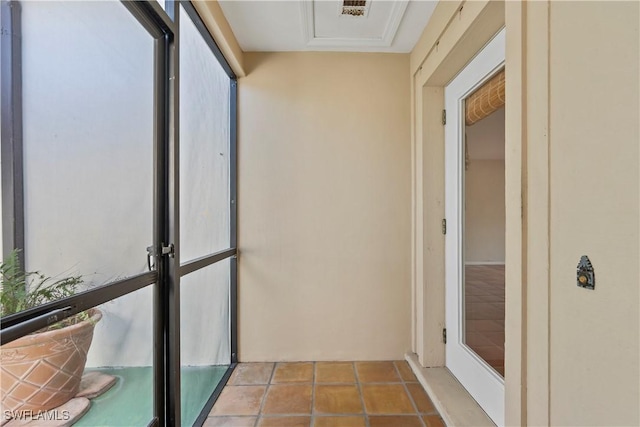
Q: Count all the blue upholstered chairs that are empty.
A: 0